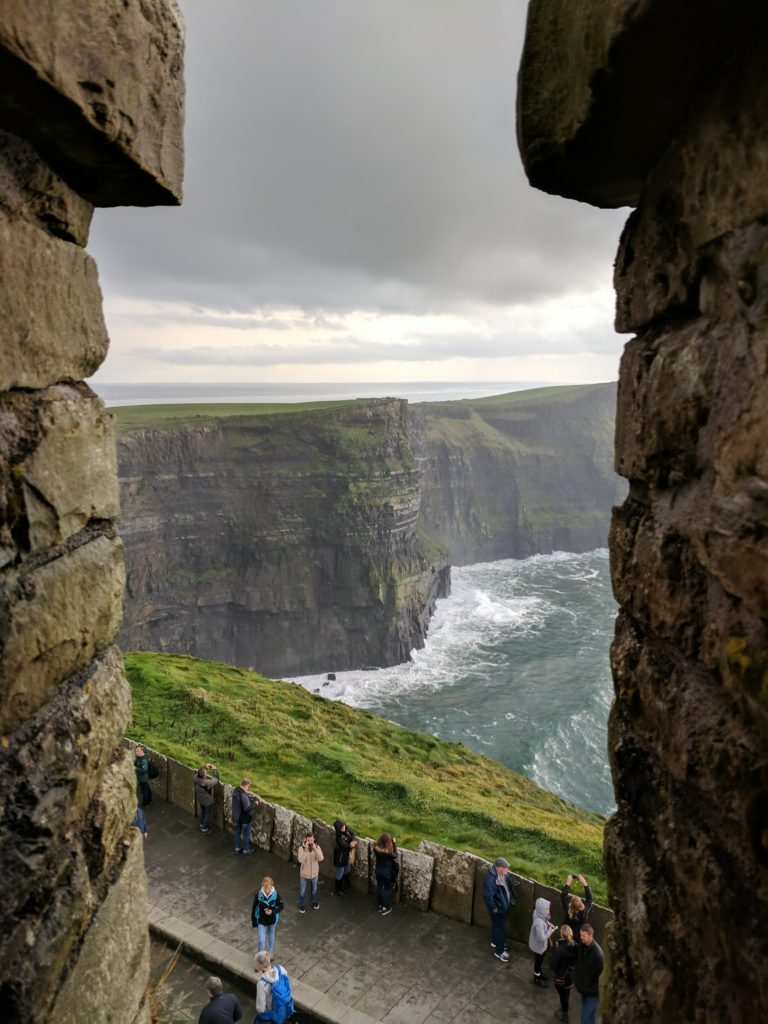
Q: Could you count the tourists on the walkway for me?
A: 15